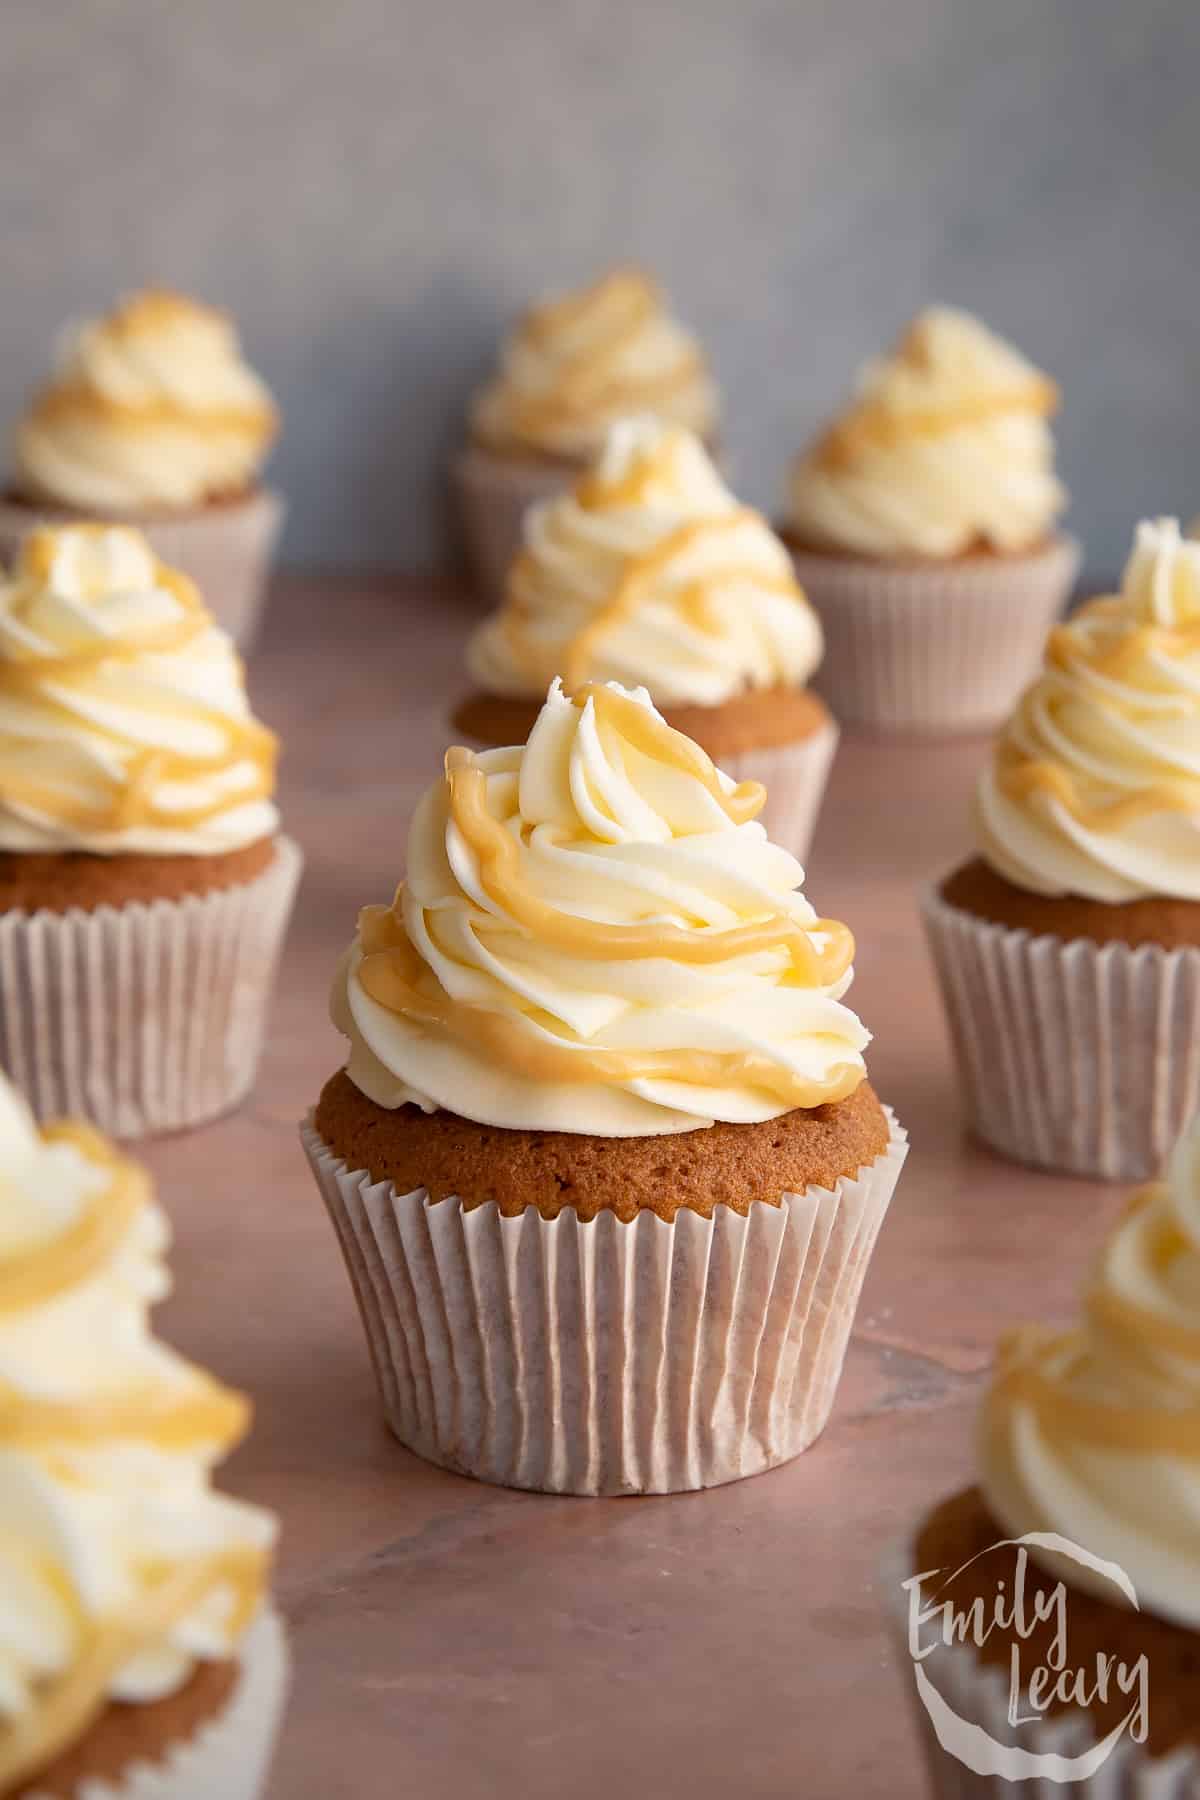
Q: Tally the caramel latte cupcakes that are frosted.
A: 9